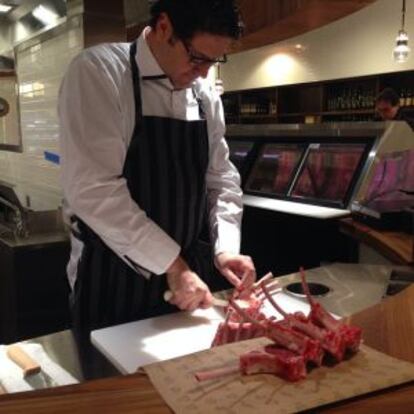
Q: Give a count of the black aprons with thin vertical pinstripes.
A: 1